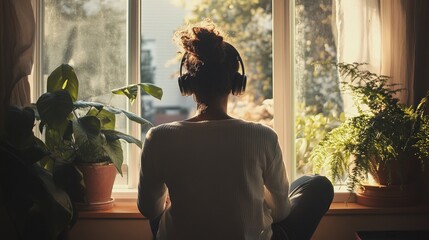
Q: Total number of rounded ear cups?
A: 2